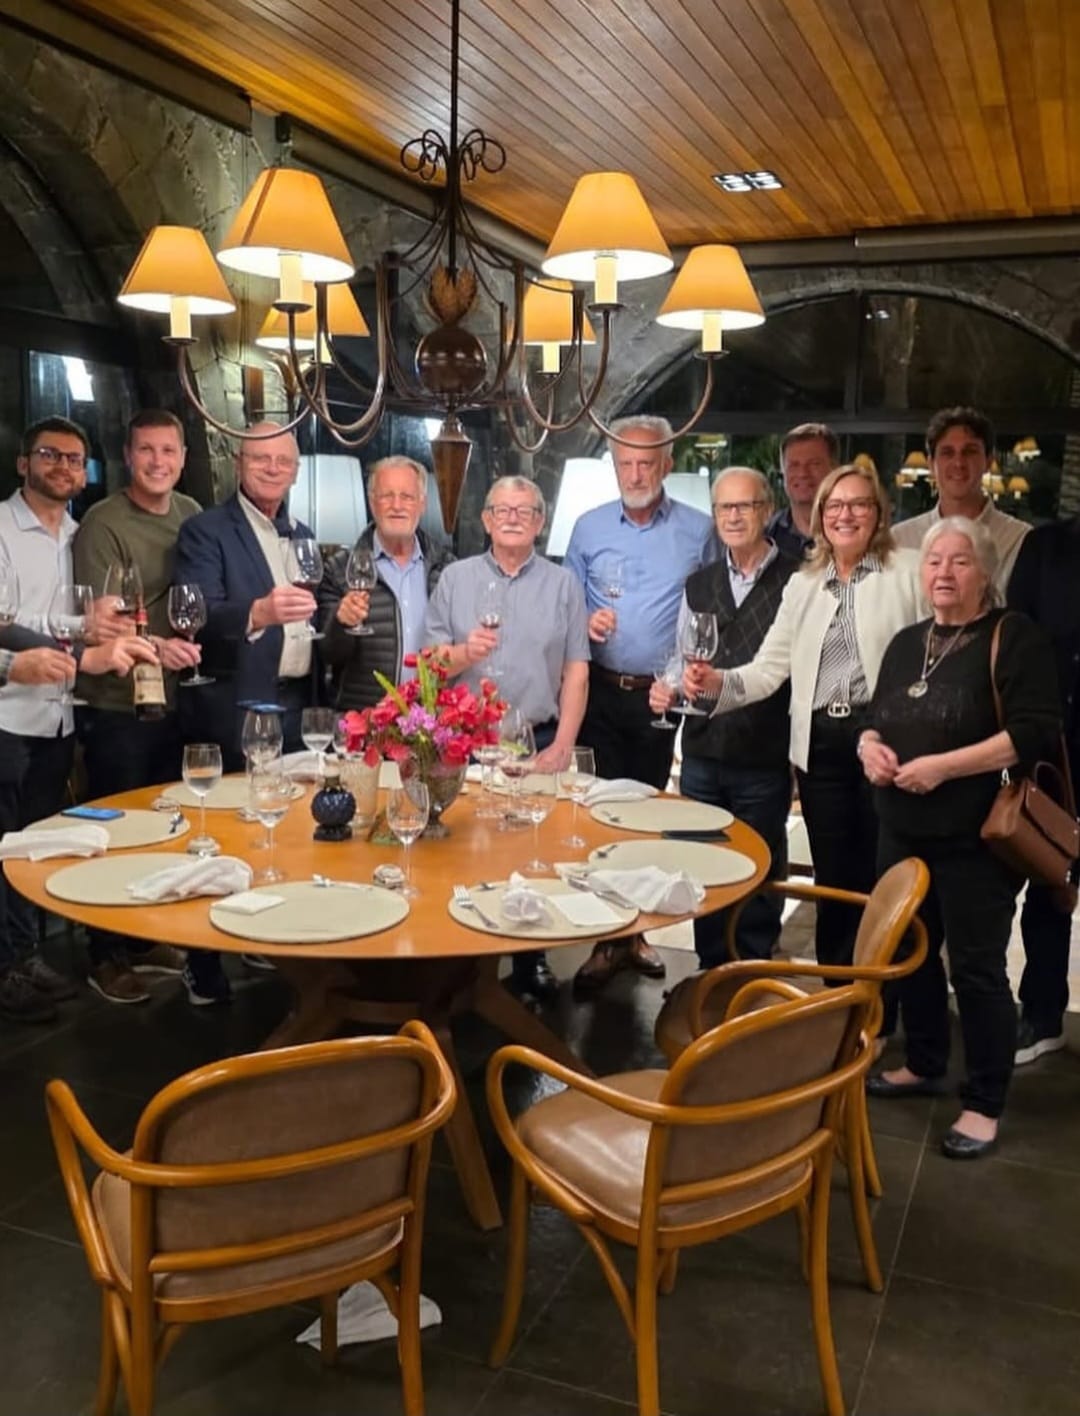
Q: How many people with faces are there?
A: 11